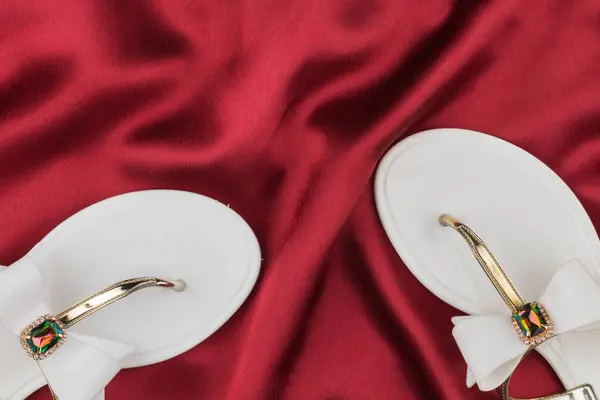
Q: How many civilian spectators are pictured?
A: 0